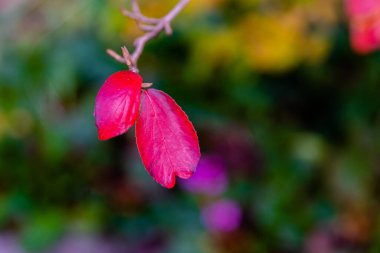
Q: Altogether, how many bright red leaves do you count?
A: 2